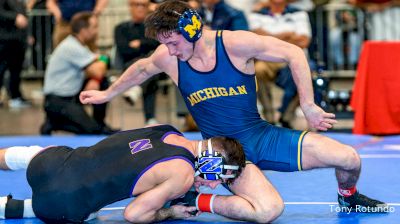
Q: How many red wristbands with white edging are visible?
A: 1